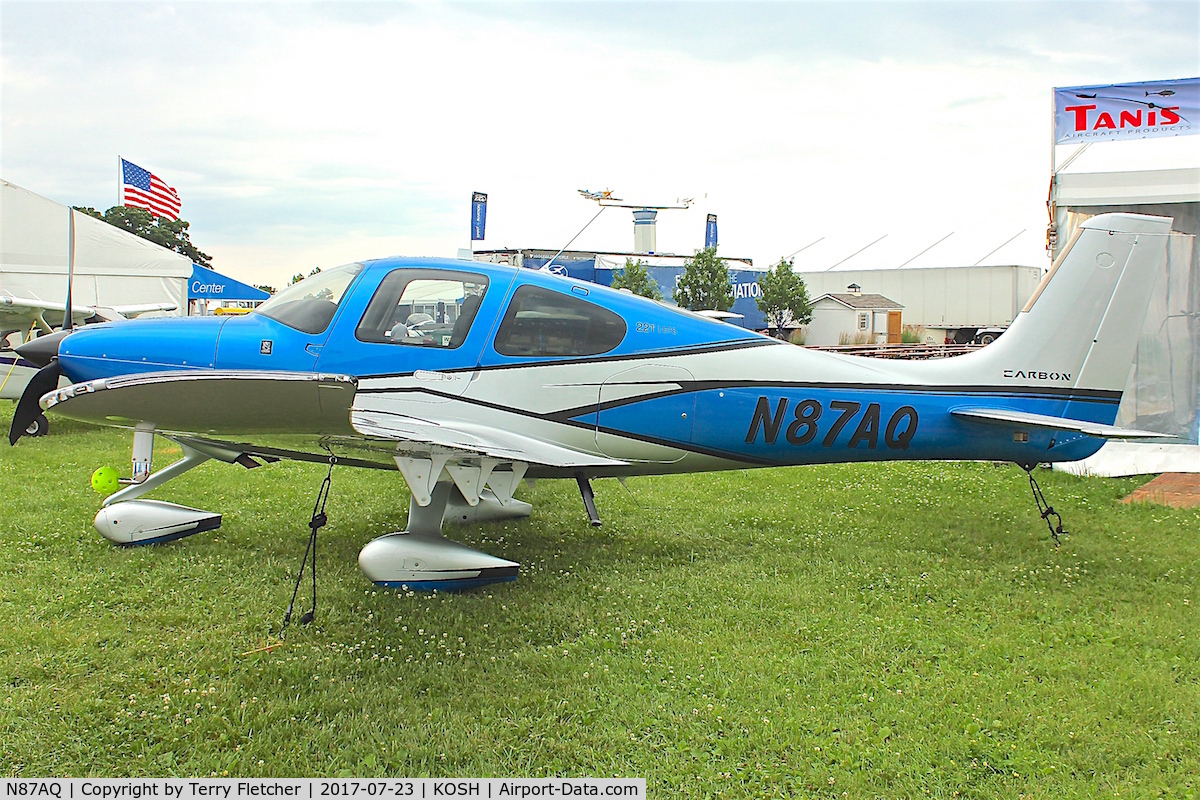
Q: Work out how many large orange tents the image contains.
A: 0